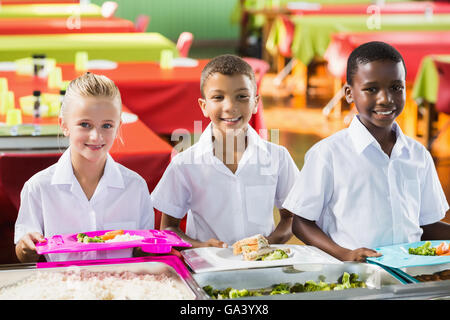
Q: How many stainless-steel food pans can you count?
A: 3